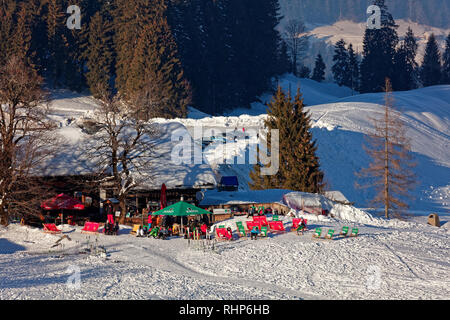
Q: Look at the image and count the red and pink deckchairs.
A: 7